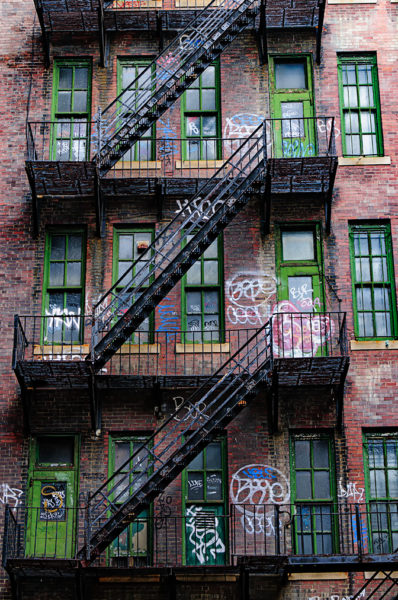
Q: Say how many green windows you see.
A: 12